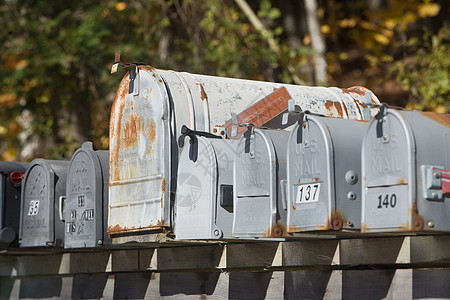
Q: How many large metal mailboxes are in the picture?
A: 1